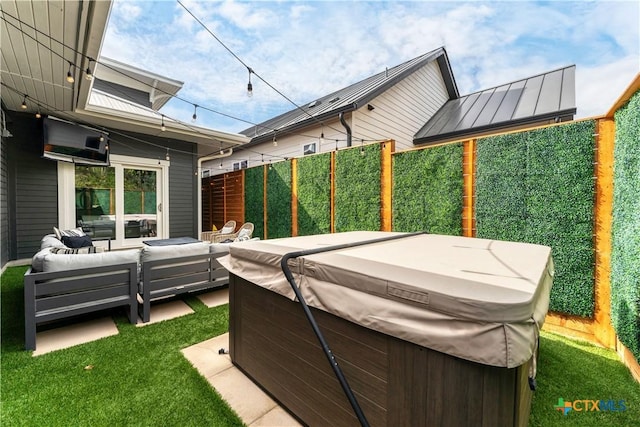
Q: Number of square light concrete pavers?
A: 6